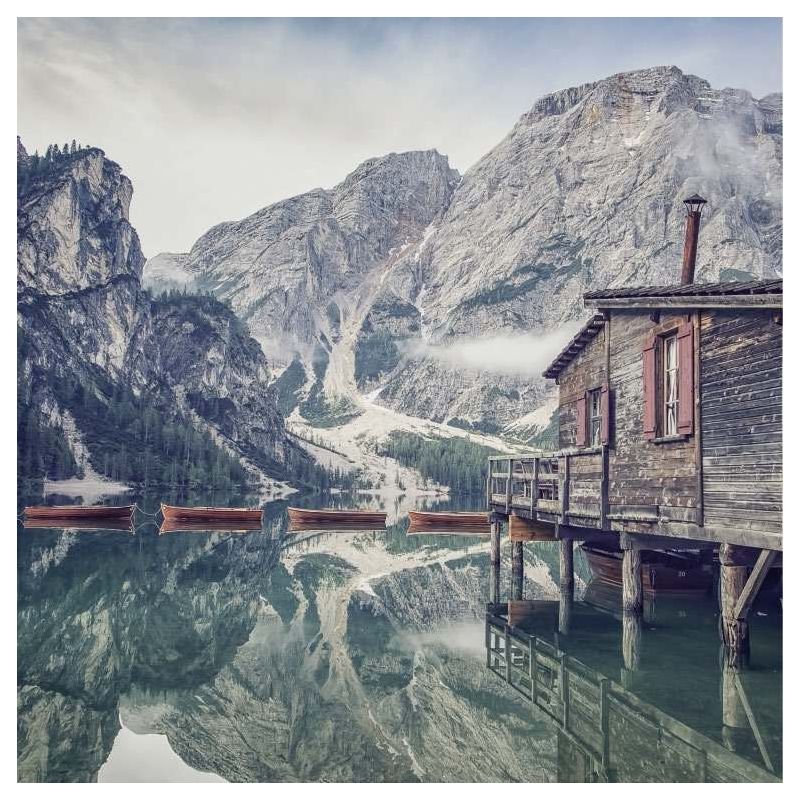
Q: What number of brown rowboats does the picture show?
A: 5